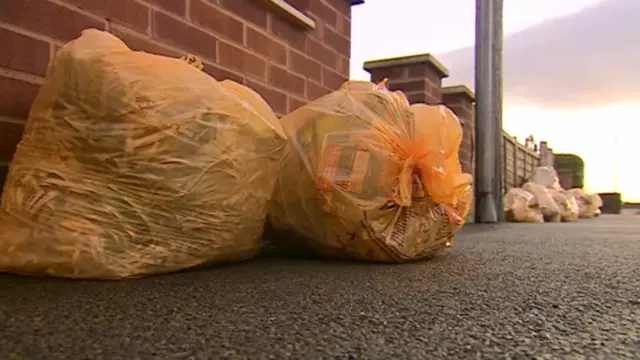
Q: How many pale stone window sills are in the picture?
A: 1